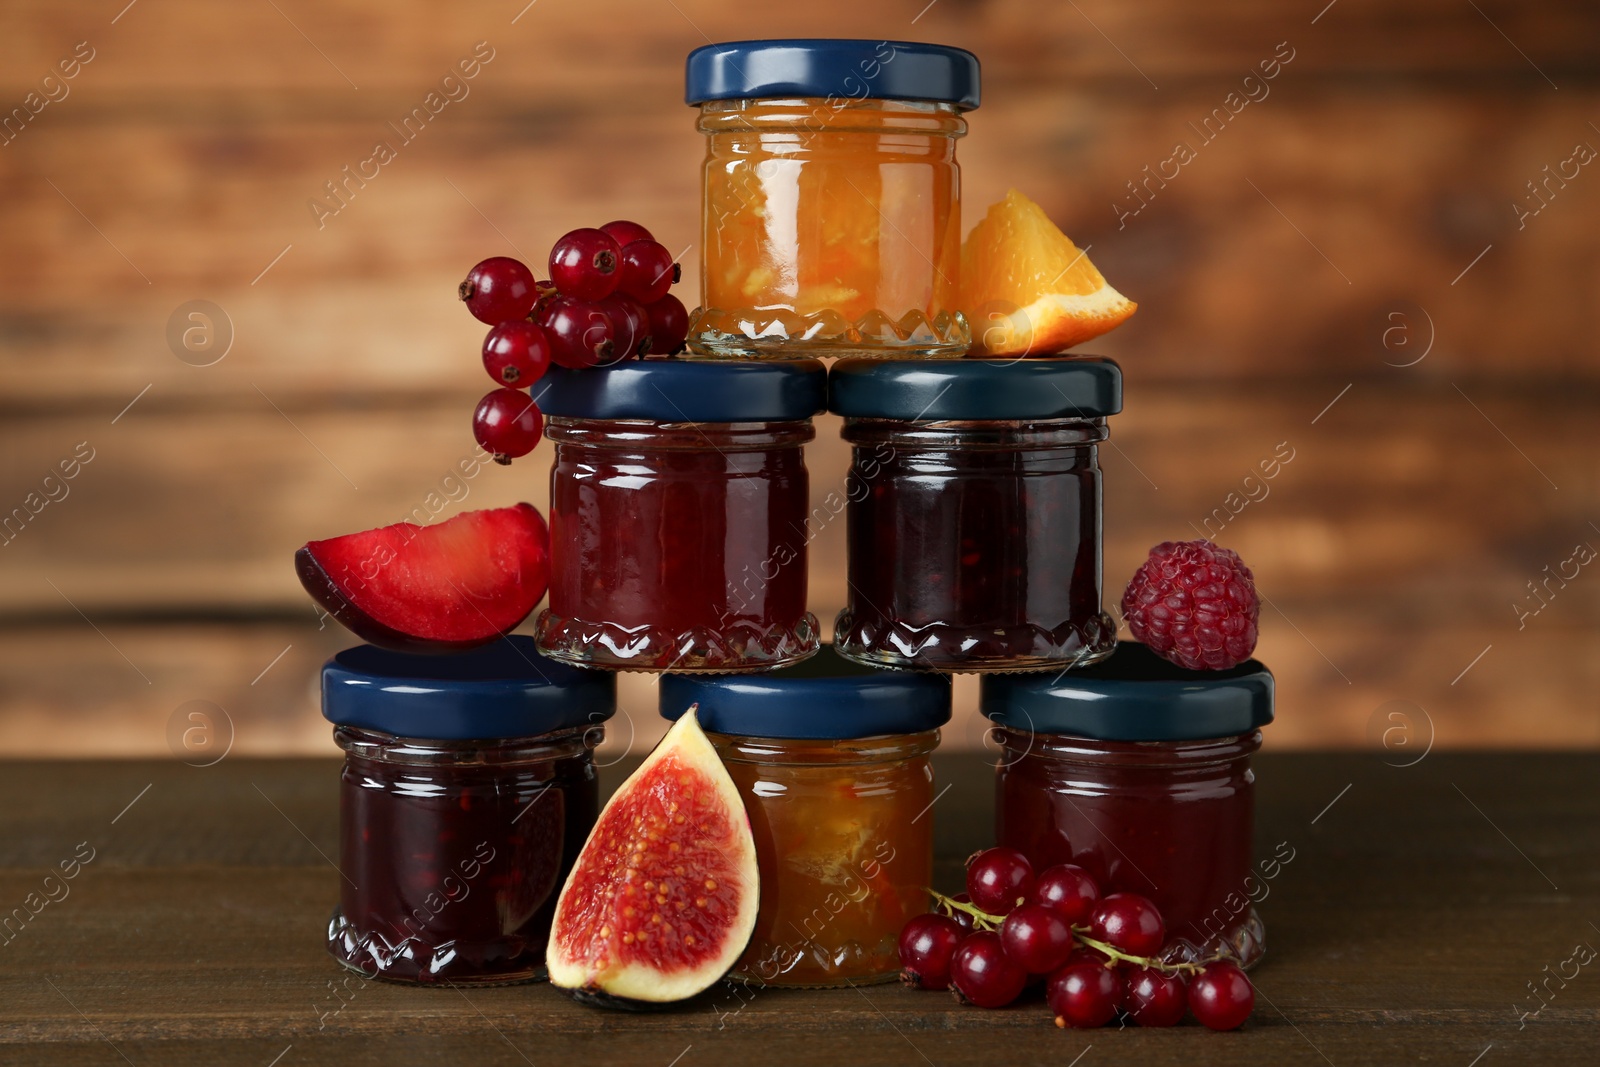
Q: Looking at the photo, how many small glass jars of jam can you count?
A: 6